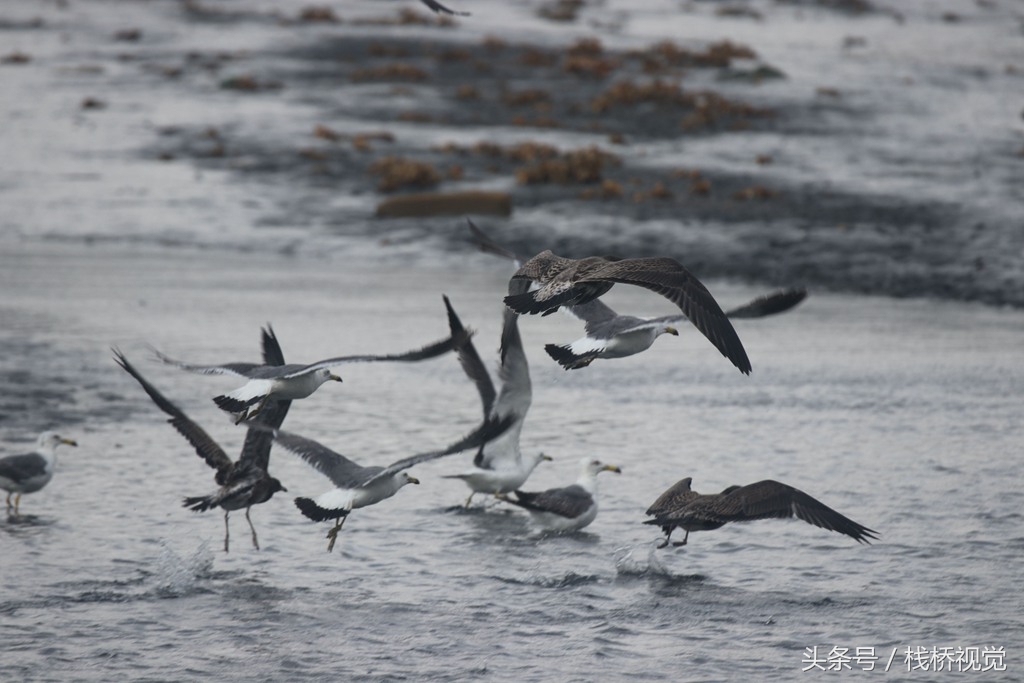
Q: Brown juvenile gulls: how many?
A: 3